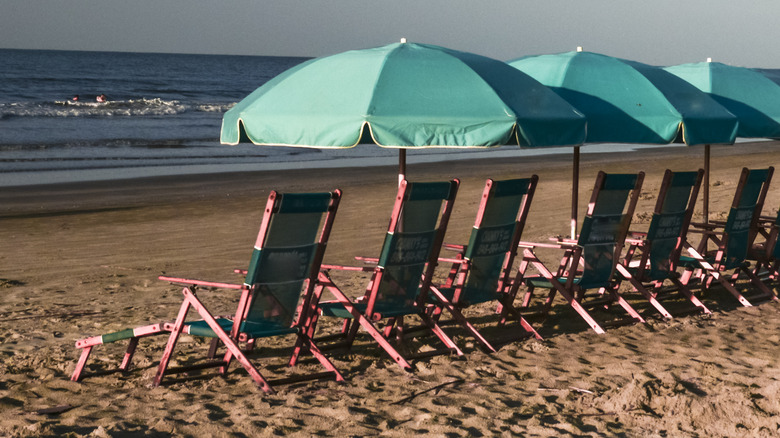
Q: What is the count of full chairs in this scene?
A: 6